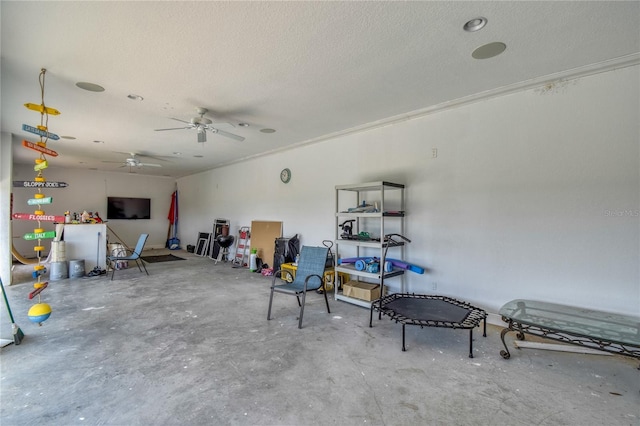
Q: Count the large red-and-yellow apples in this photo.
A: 0